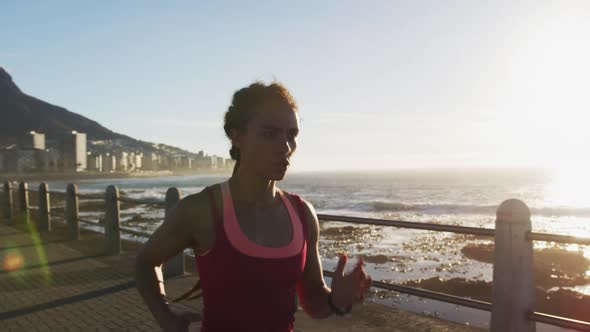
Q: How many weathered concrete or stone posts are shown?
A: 7